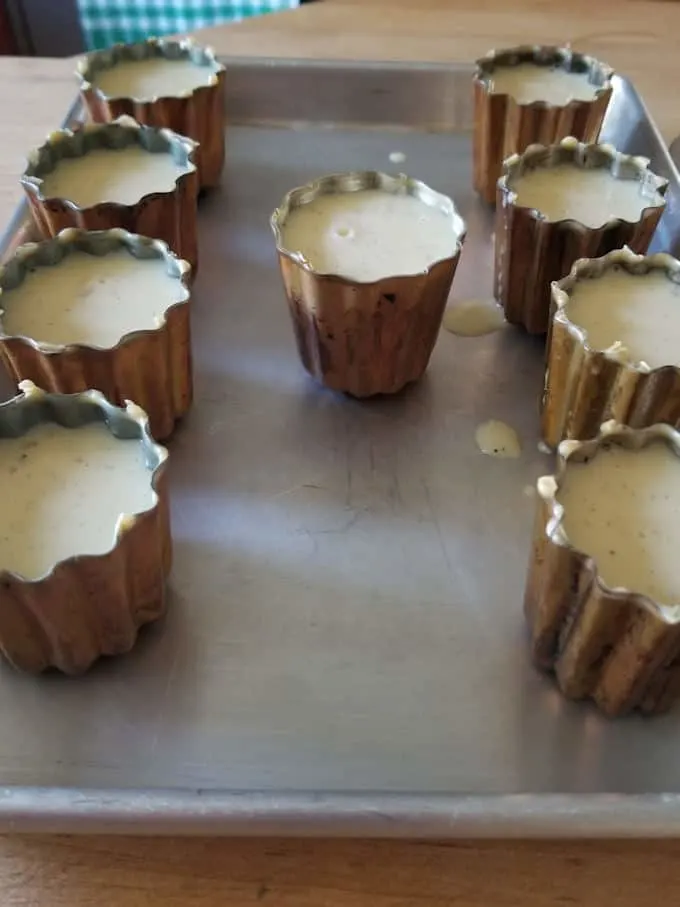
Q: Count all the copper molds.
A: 9